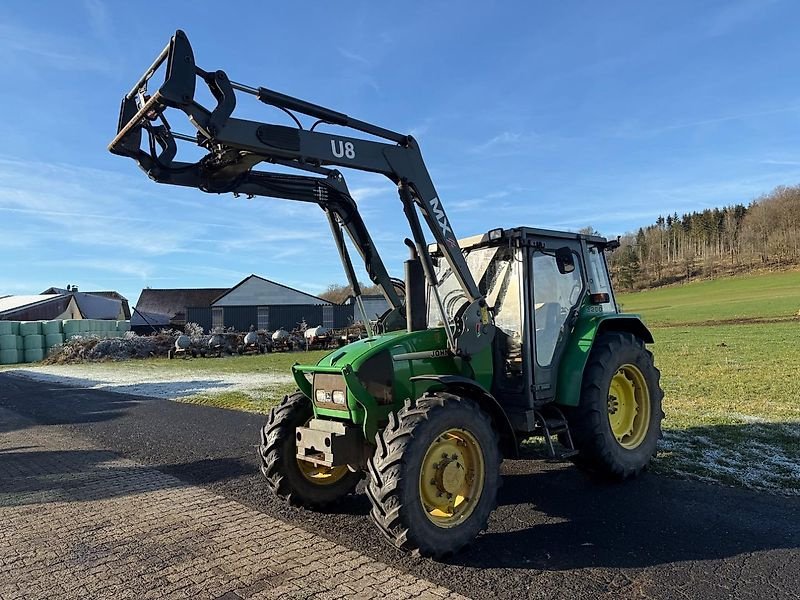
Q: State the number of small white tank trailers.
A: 5